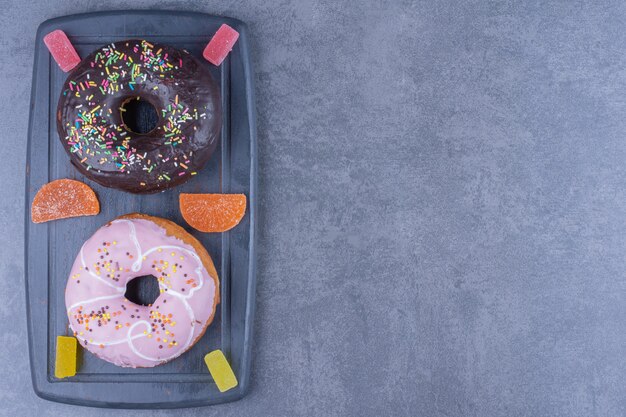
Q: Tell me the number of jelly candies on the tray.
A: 6